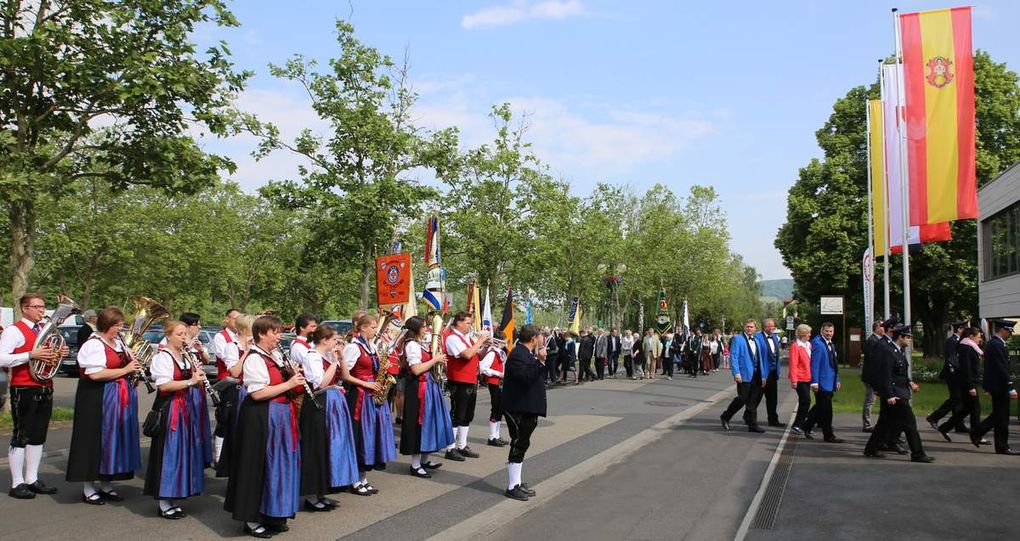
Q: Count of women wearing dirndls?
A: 8